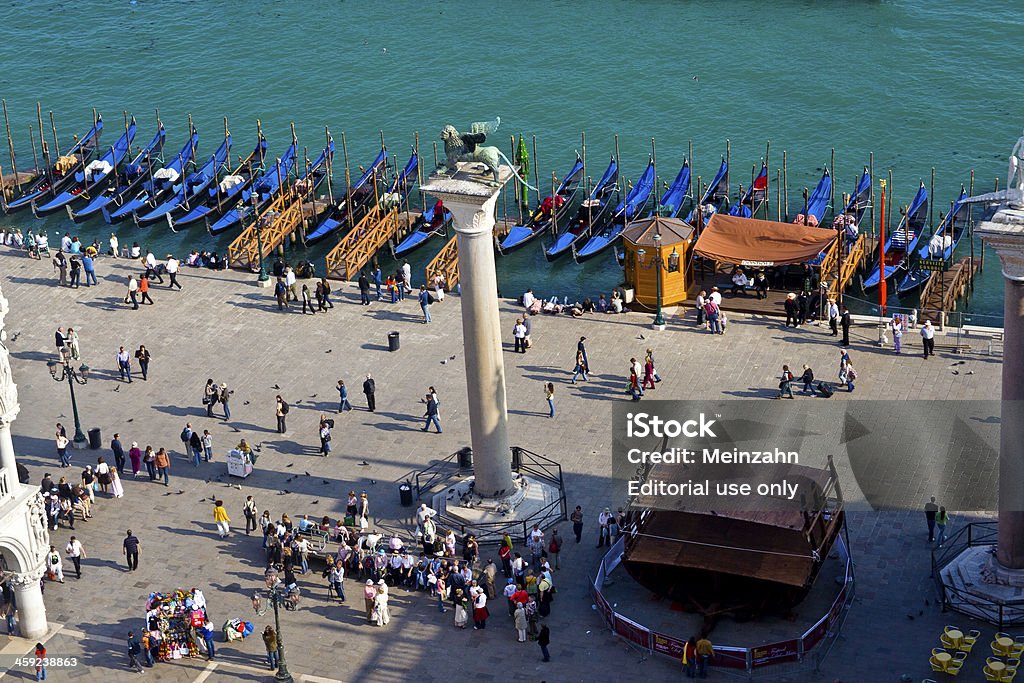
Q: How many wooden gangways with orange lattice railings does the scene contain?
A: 4